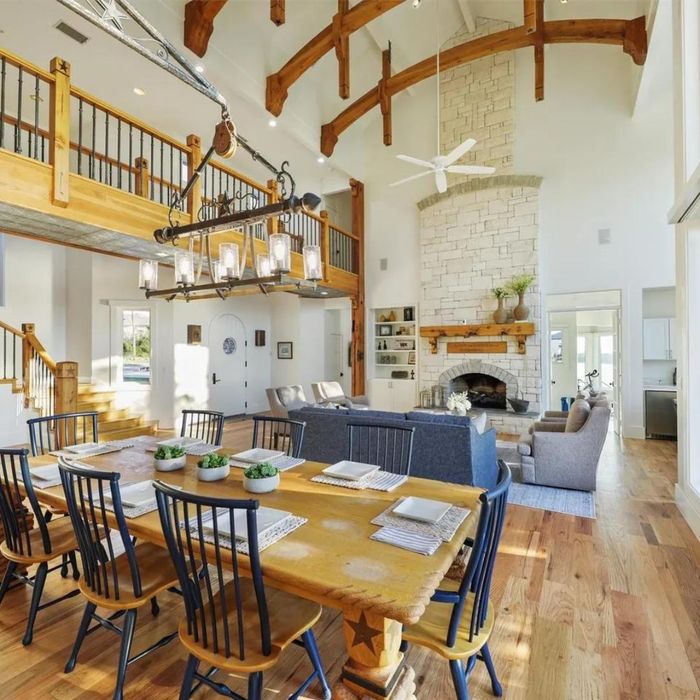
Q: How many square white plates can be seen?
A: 8